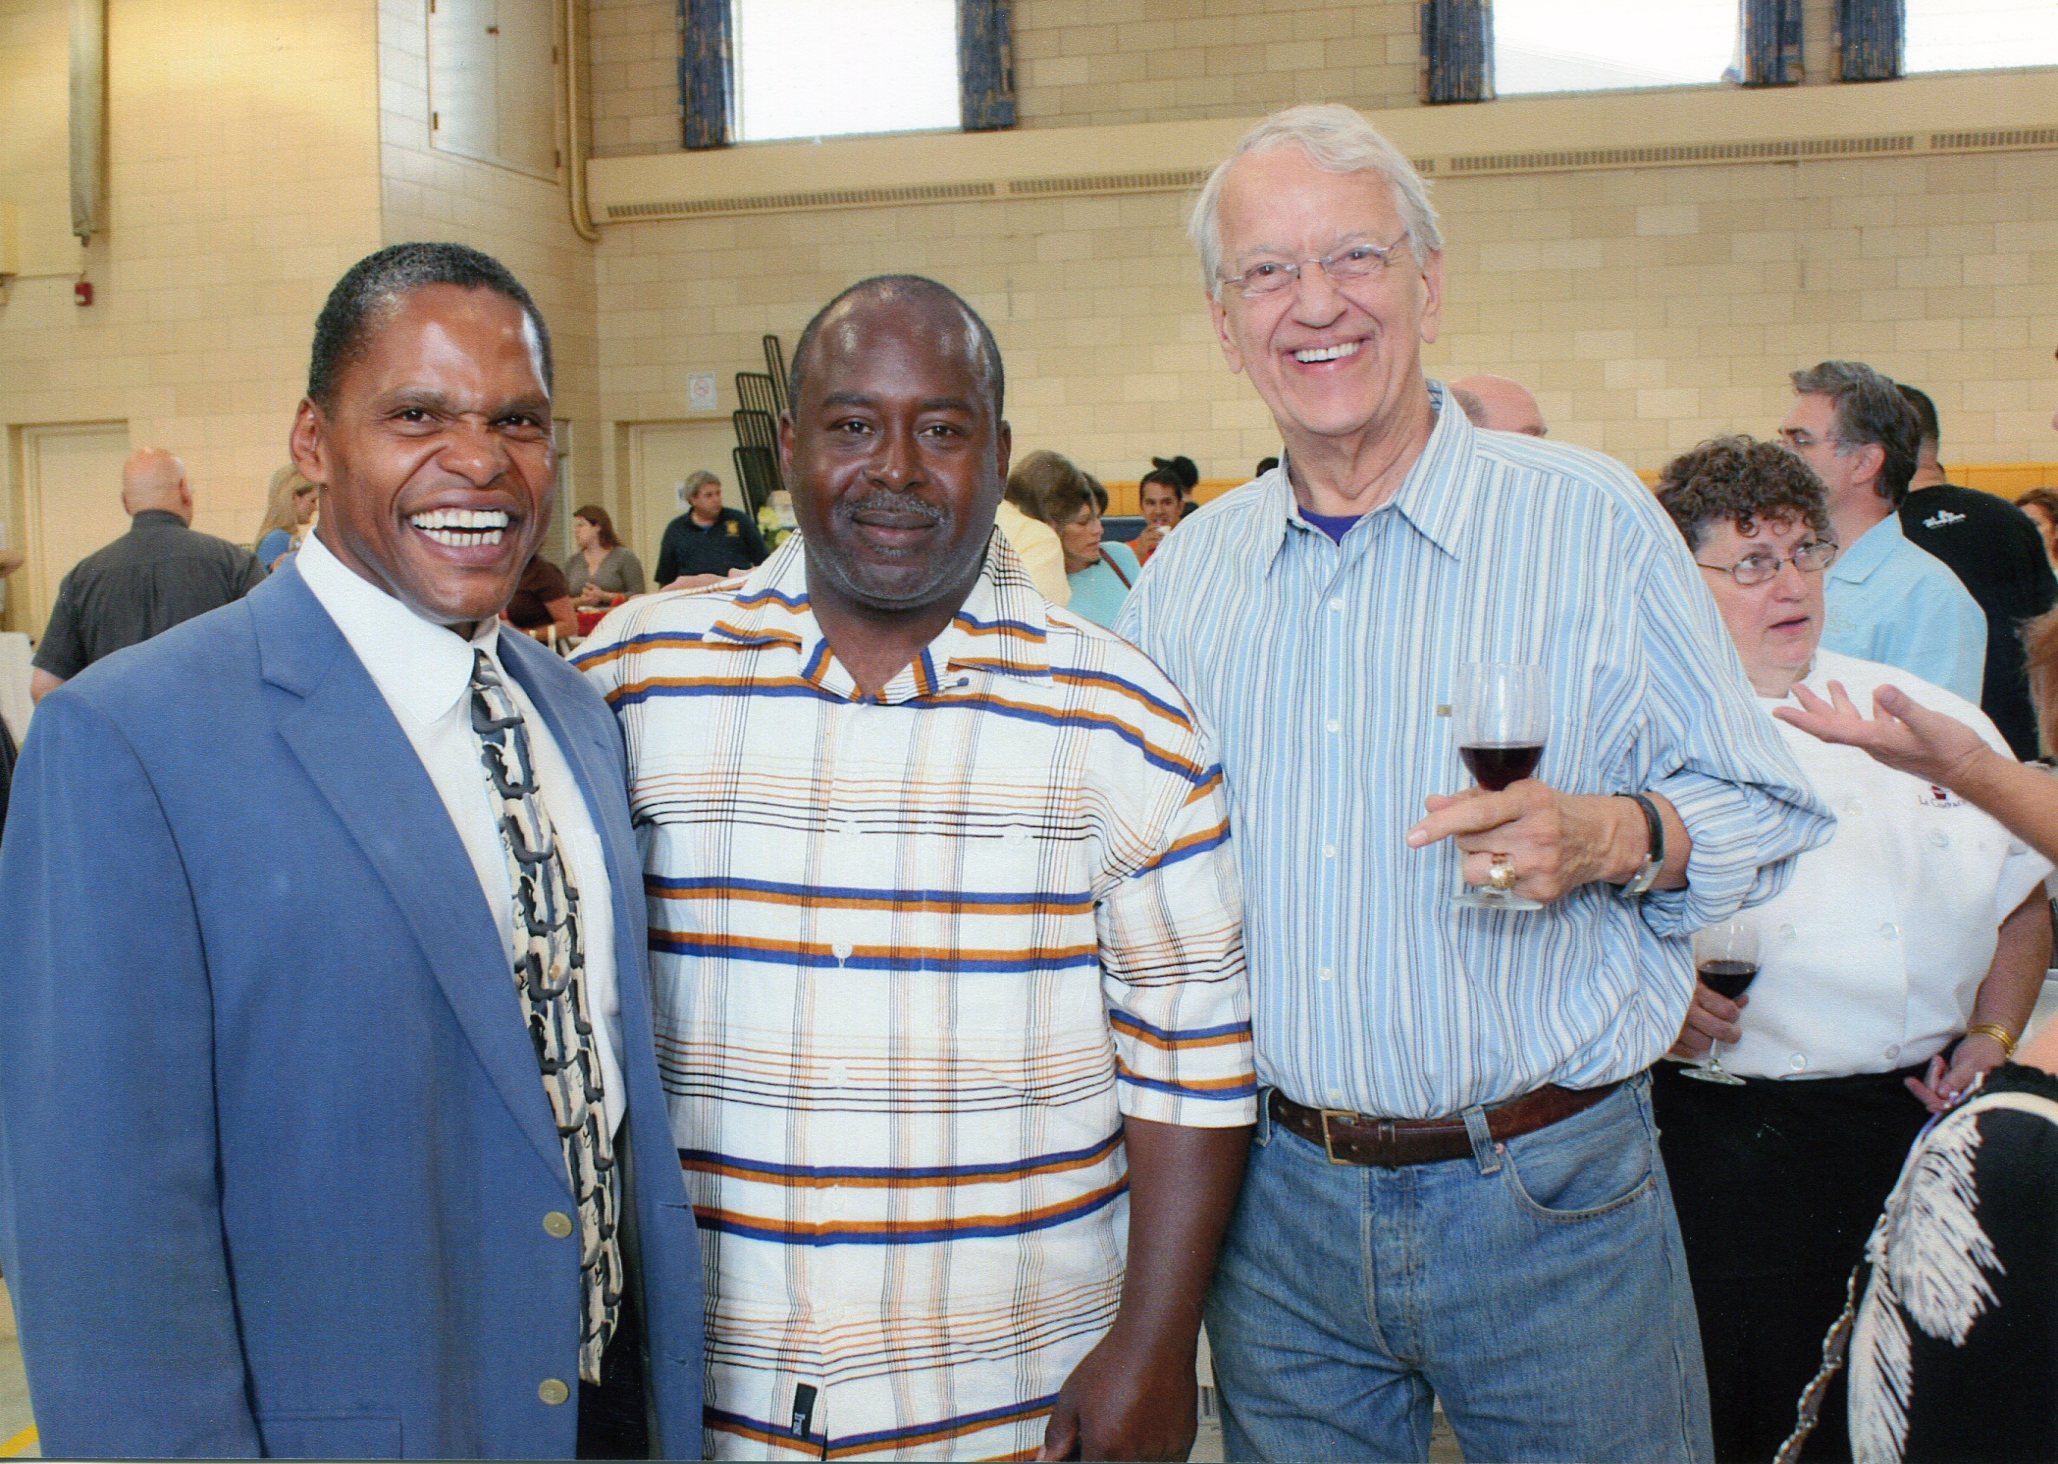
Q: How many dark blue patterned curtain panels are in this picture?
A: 5